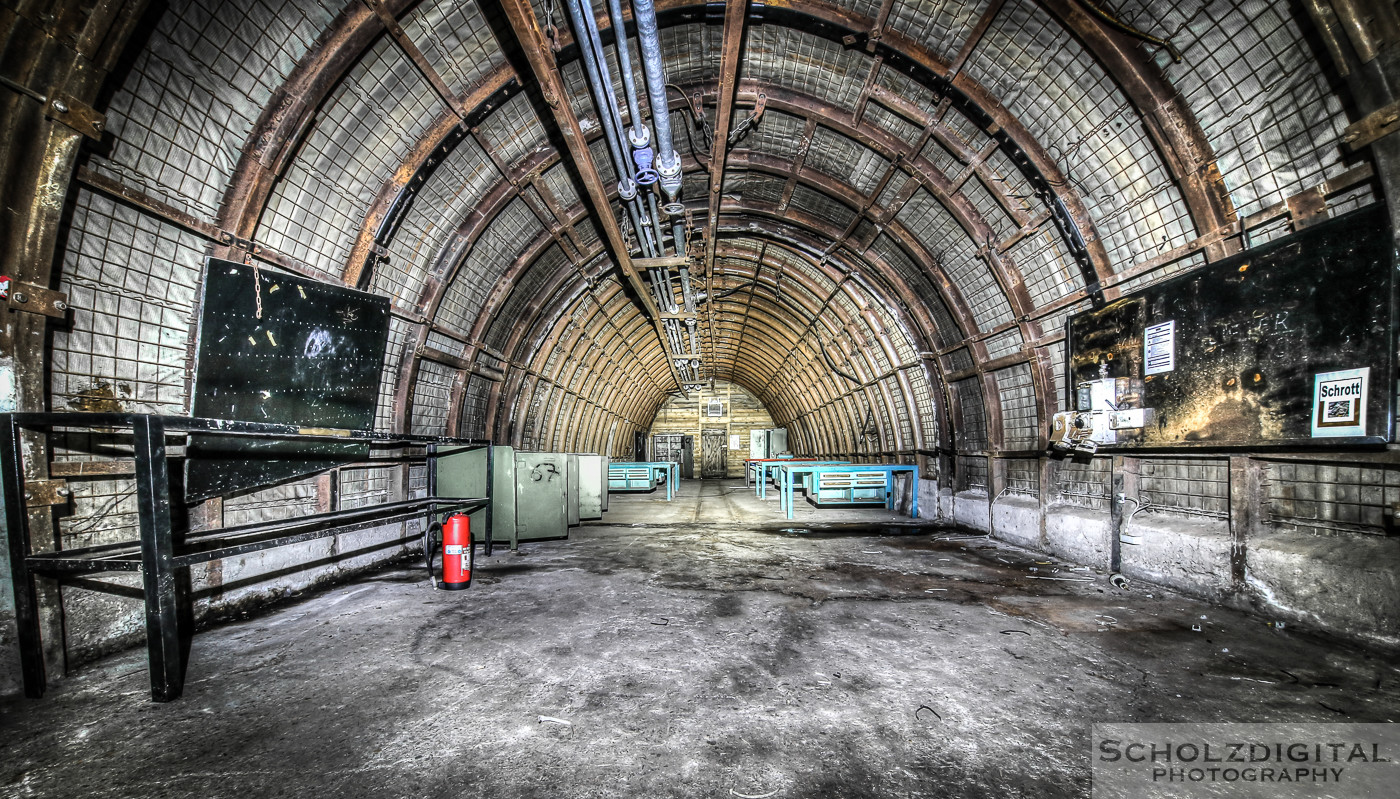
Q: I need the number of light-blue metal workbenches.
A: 4